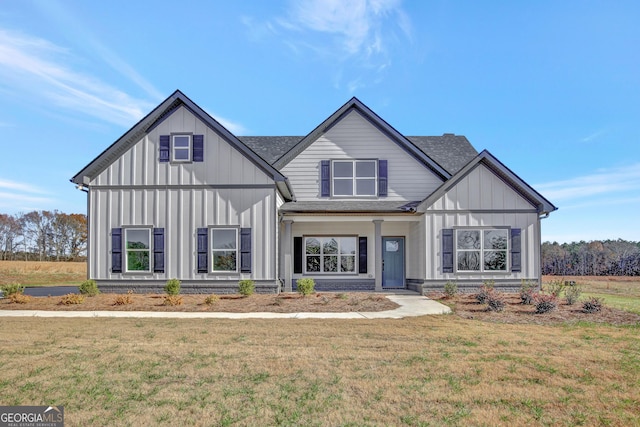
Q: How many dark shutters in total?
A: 12